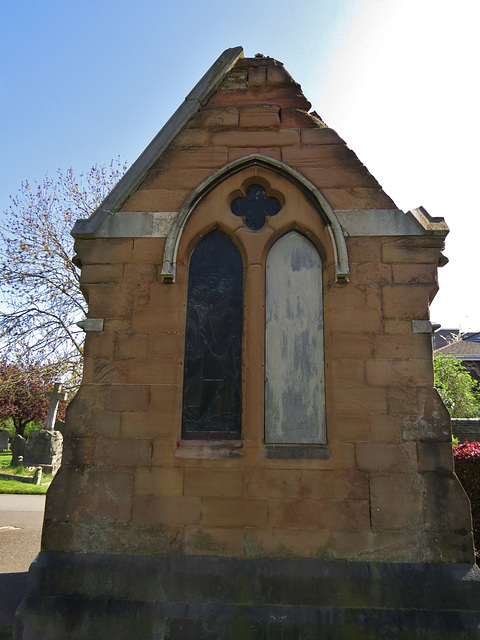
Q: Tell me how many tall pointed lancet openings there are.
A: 2